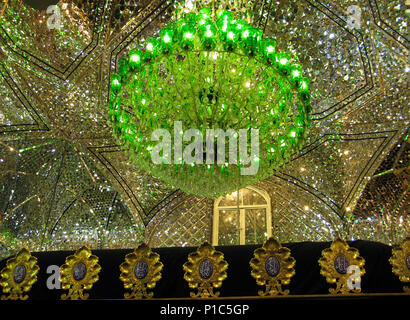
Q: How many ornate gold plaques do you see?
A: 7